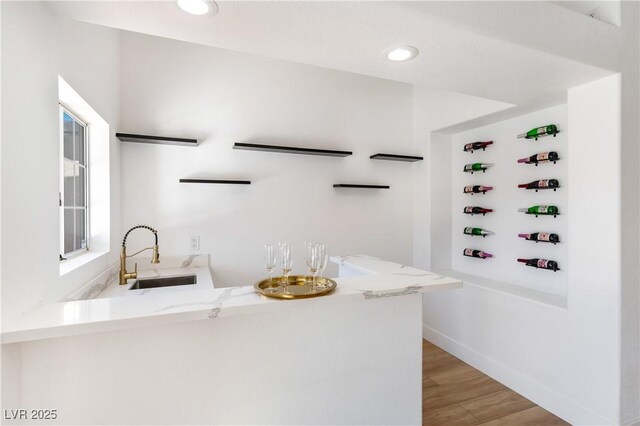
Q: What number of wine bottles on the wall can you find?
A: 12